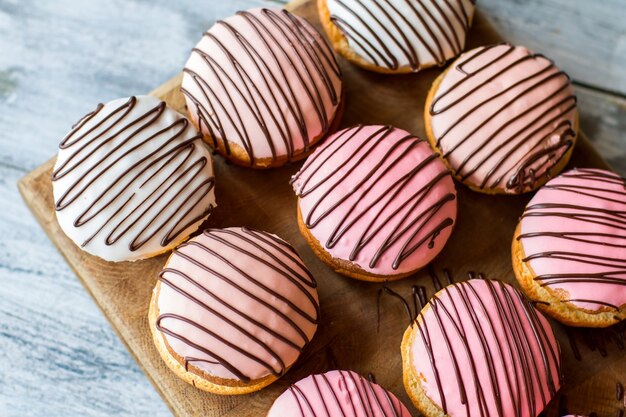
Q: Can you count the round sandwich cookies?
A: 9